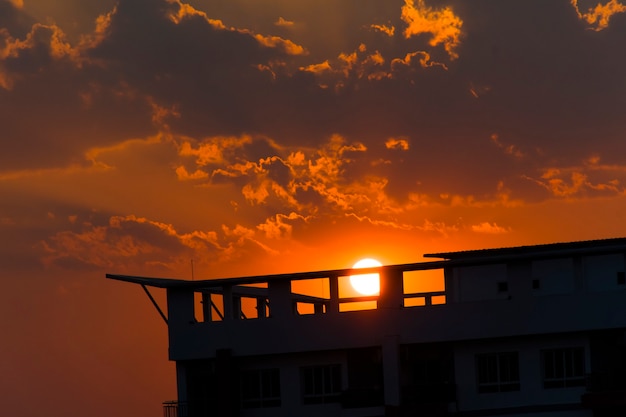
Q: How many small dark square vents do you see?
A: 3